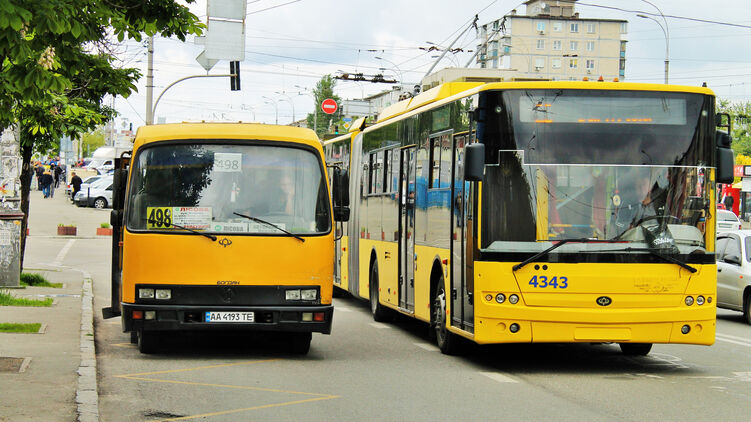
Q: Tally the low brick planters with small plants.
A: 2